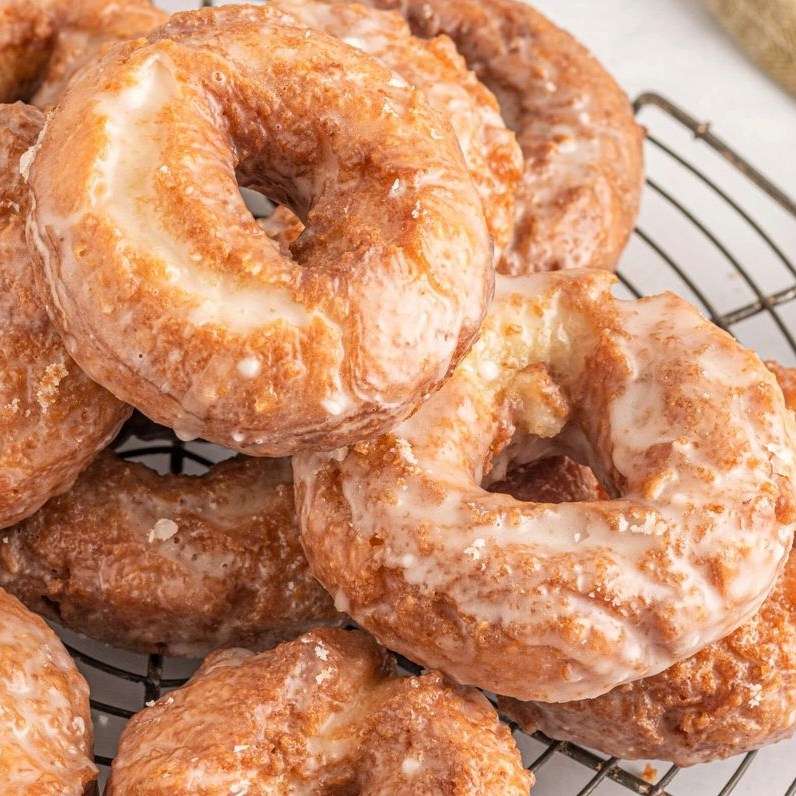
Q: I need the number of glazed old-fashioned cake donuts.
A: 10